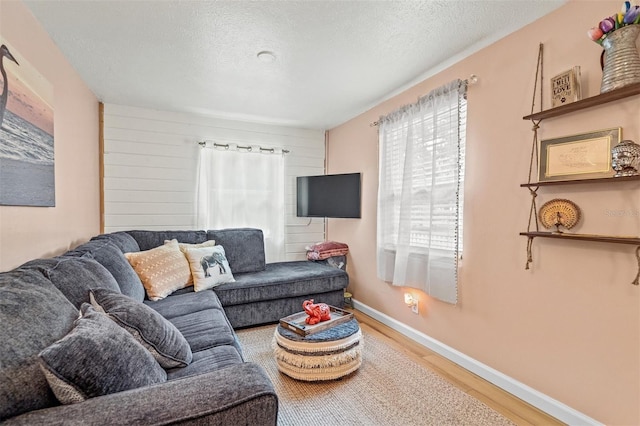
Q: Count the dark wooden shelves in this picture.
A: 3